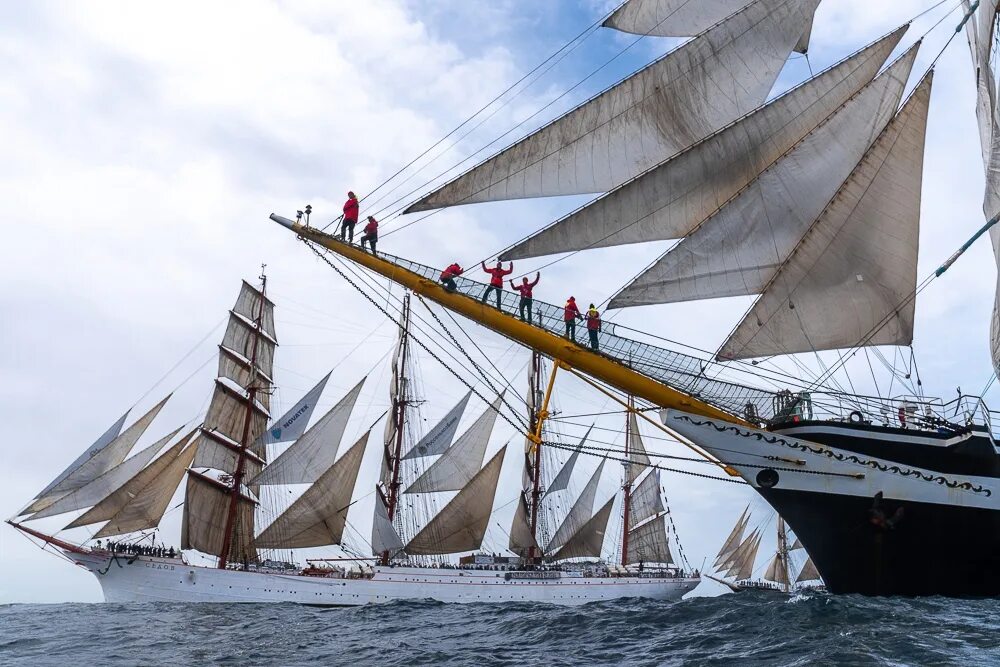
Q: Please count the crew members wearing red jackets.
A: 7